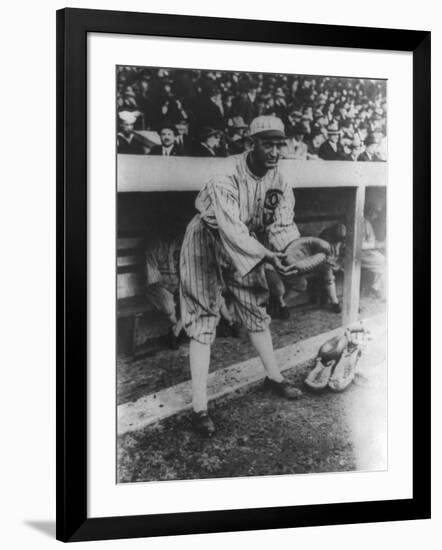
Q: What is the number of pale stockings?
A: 2